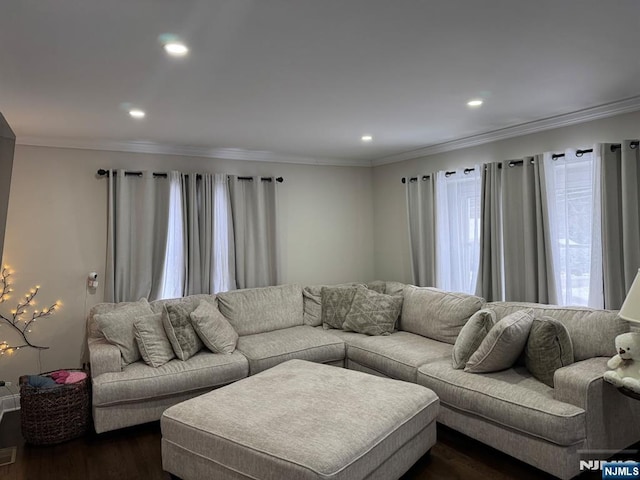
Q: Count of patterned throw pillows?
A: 3